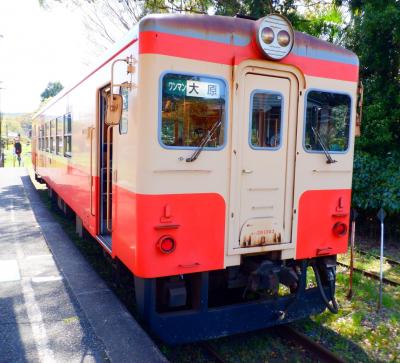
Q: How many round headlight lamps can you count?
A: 2